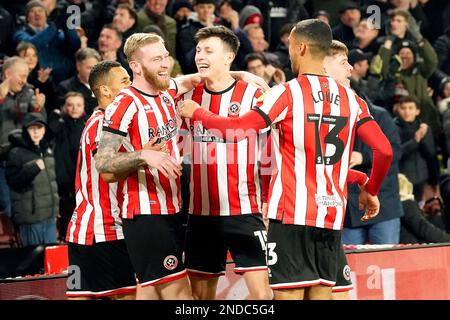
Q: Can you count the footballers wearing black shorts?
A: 5